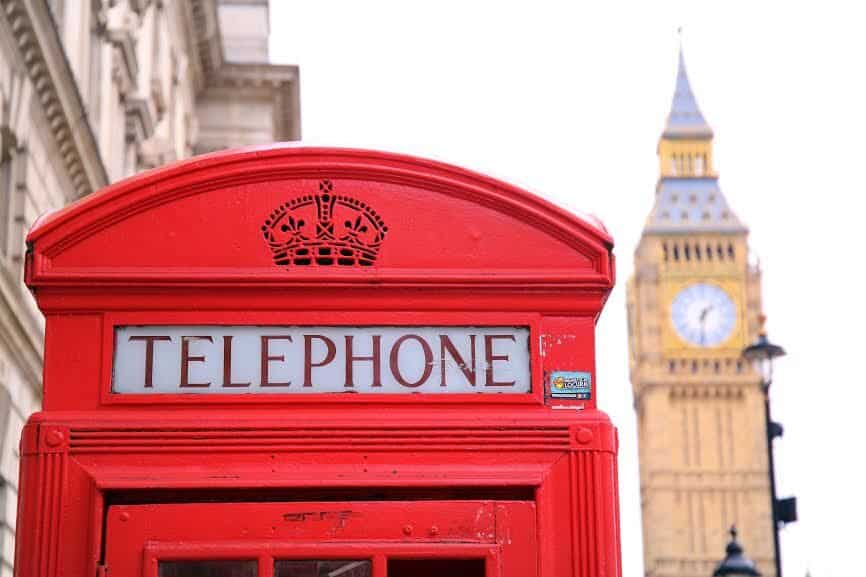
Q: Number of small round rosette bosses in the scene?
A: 2